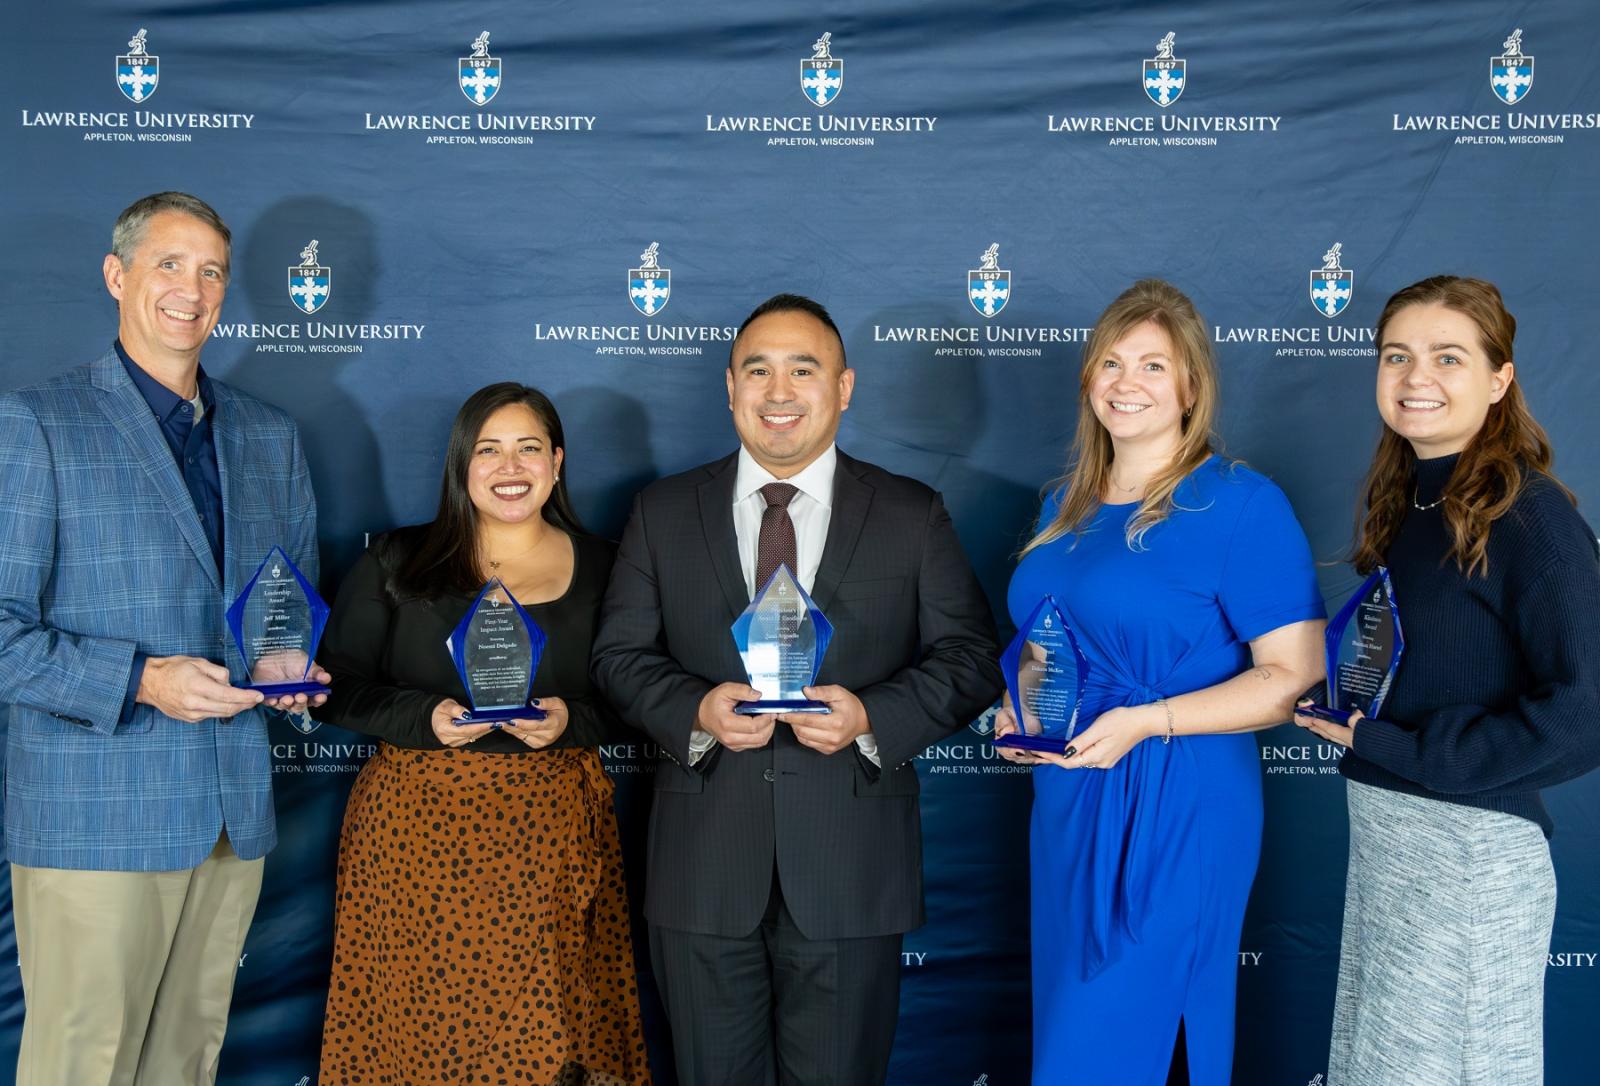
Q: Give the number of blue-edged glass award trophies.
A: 5